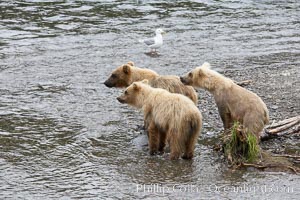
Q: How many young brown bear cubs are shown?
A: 3